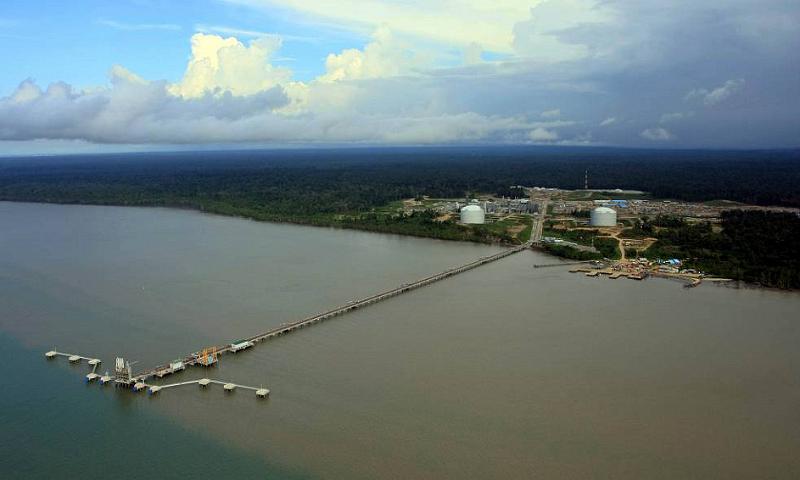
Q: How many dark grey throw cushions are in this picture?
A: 0